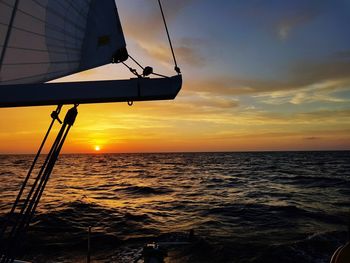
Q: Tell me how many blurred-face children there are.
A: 0